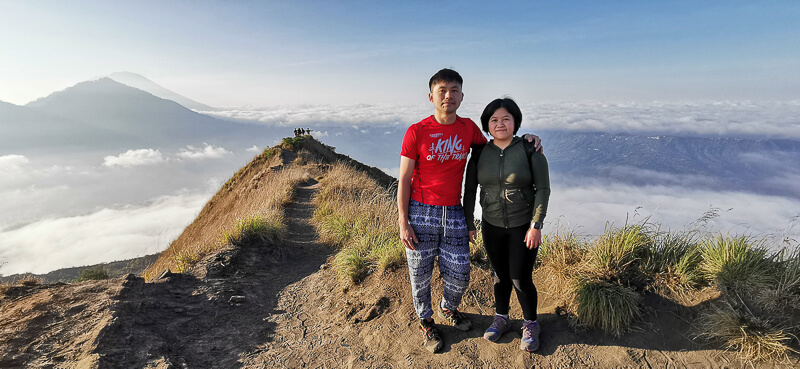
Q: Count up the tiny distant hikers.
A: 4